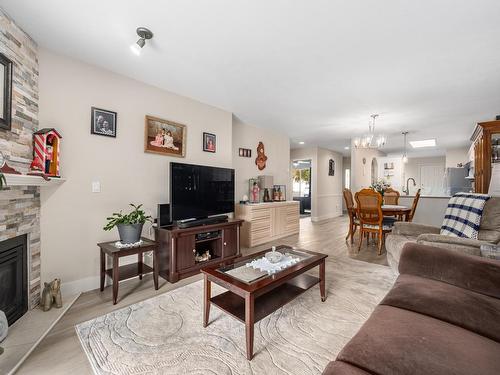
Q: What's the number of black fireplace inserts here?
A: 1